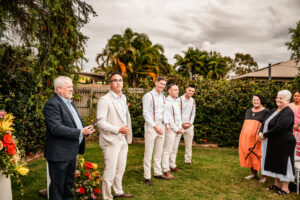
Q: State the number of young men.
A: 4